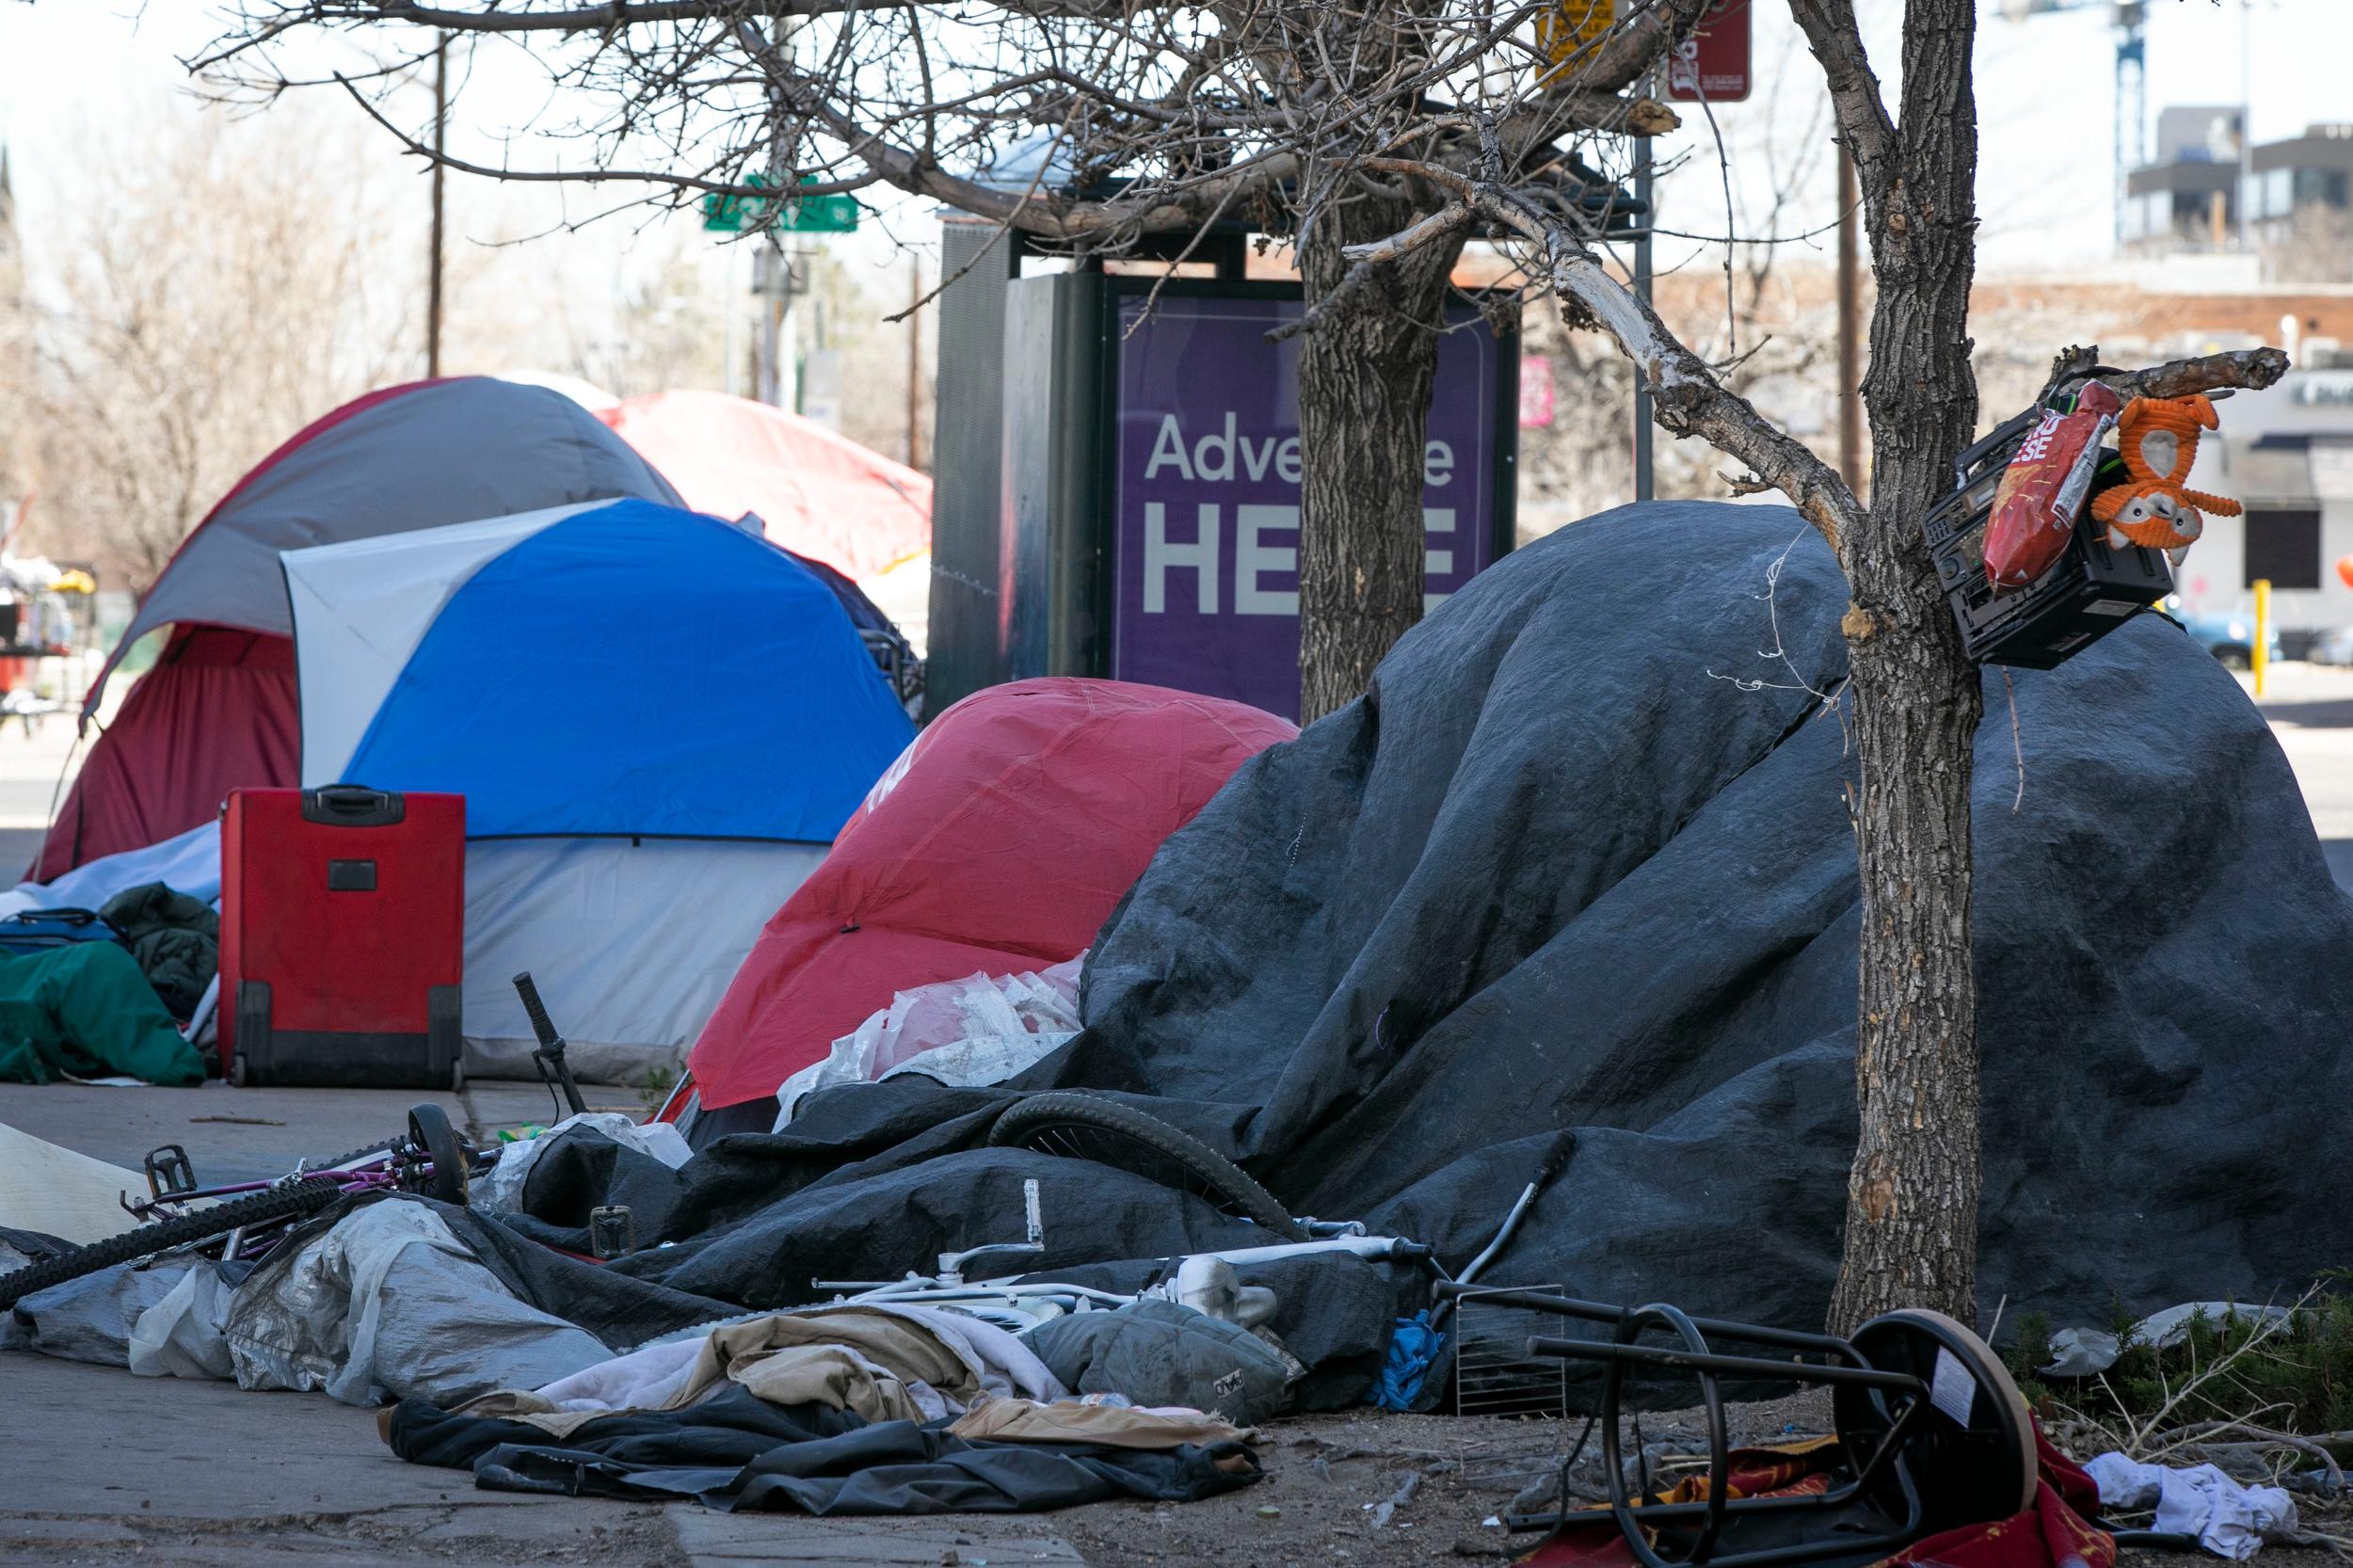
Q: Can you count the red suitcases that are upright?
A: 1